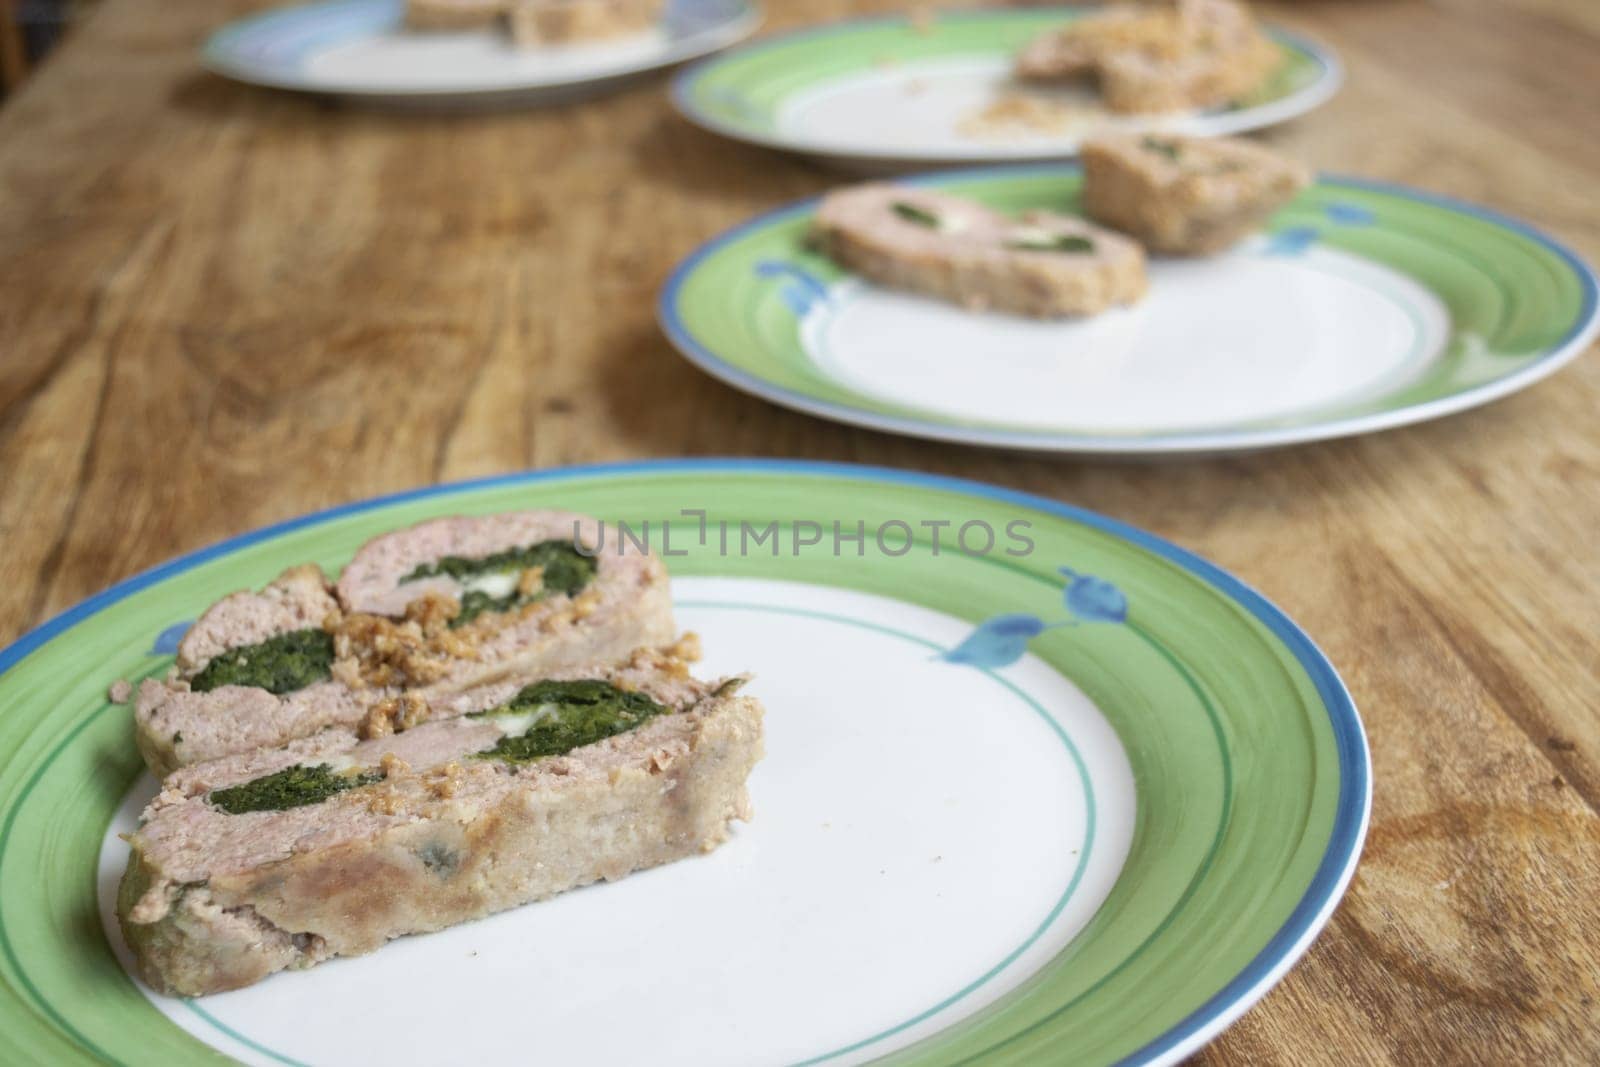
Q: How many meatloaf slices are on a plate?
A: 2